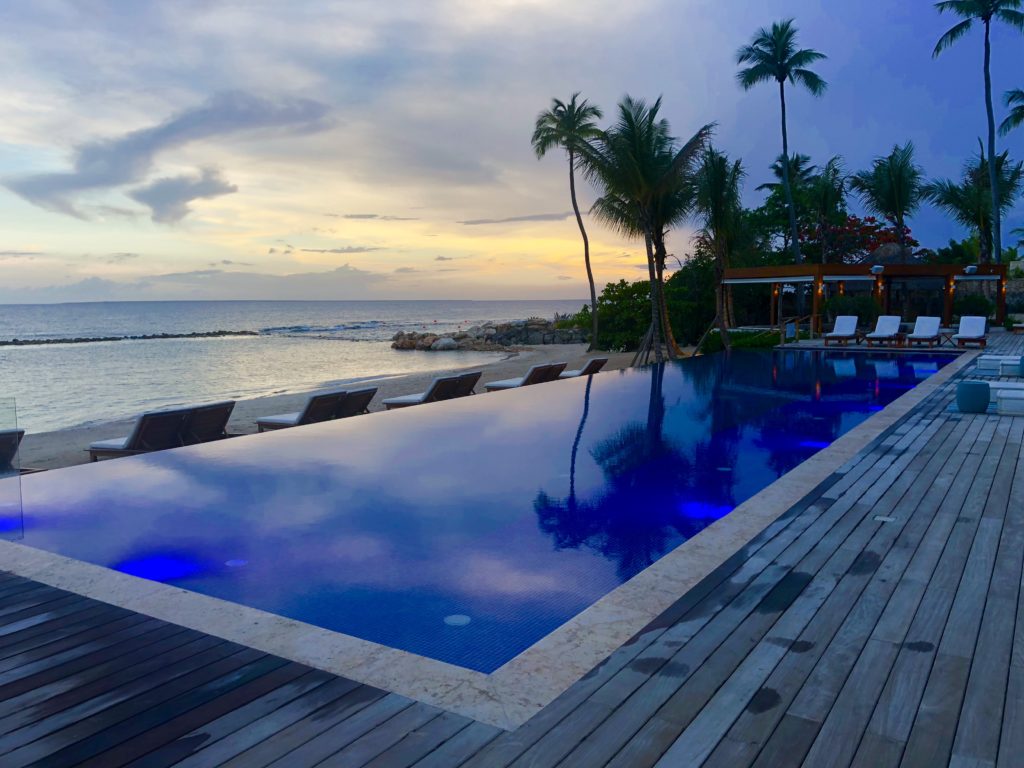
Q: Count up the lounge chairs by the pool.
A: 14